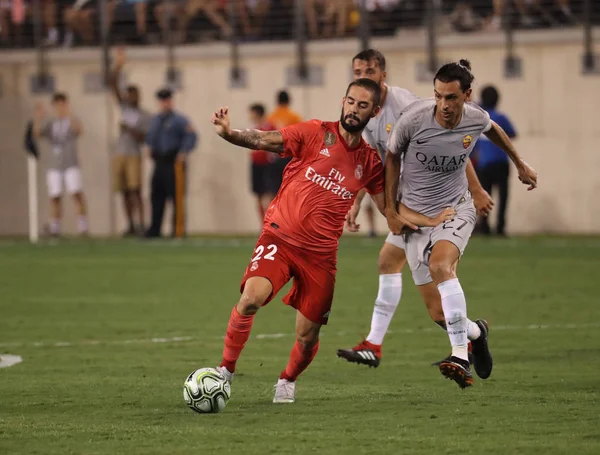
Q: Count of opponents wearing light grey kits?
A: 2